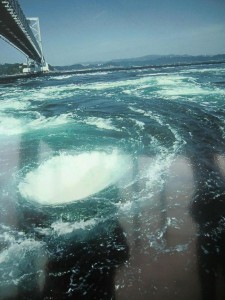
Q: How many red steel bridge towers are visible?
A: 0